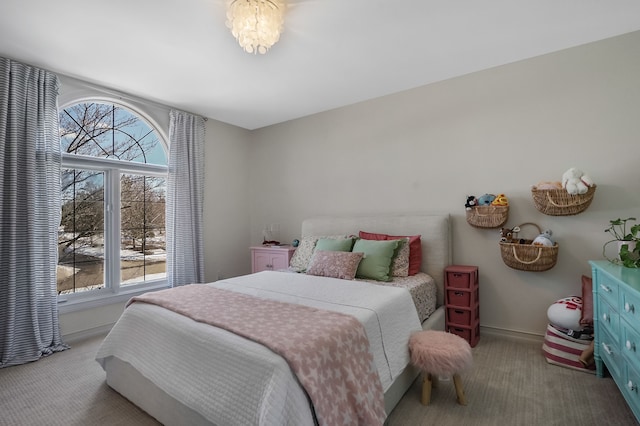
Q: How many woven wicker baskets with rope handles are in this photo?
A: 3